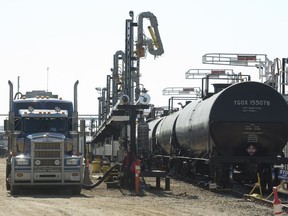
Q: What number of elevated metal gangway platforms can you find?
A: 3